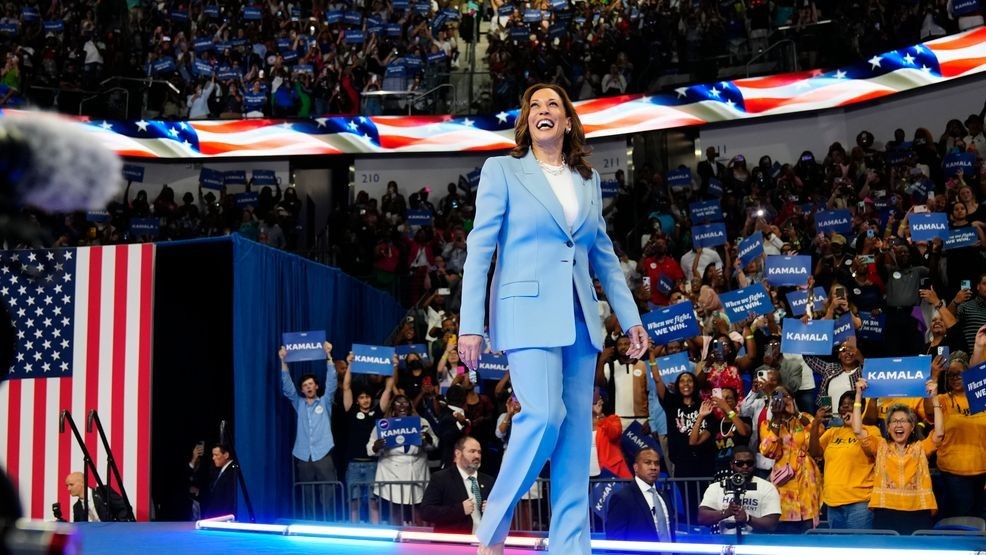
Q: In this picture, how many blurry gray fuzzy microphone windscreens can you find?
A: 1